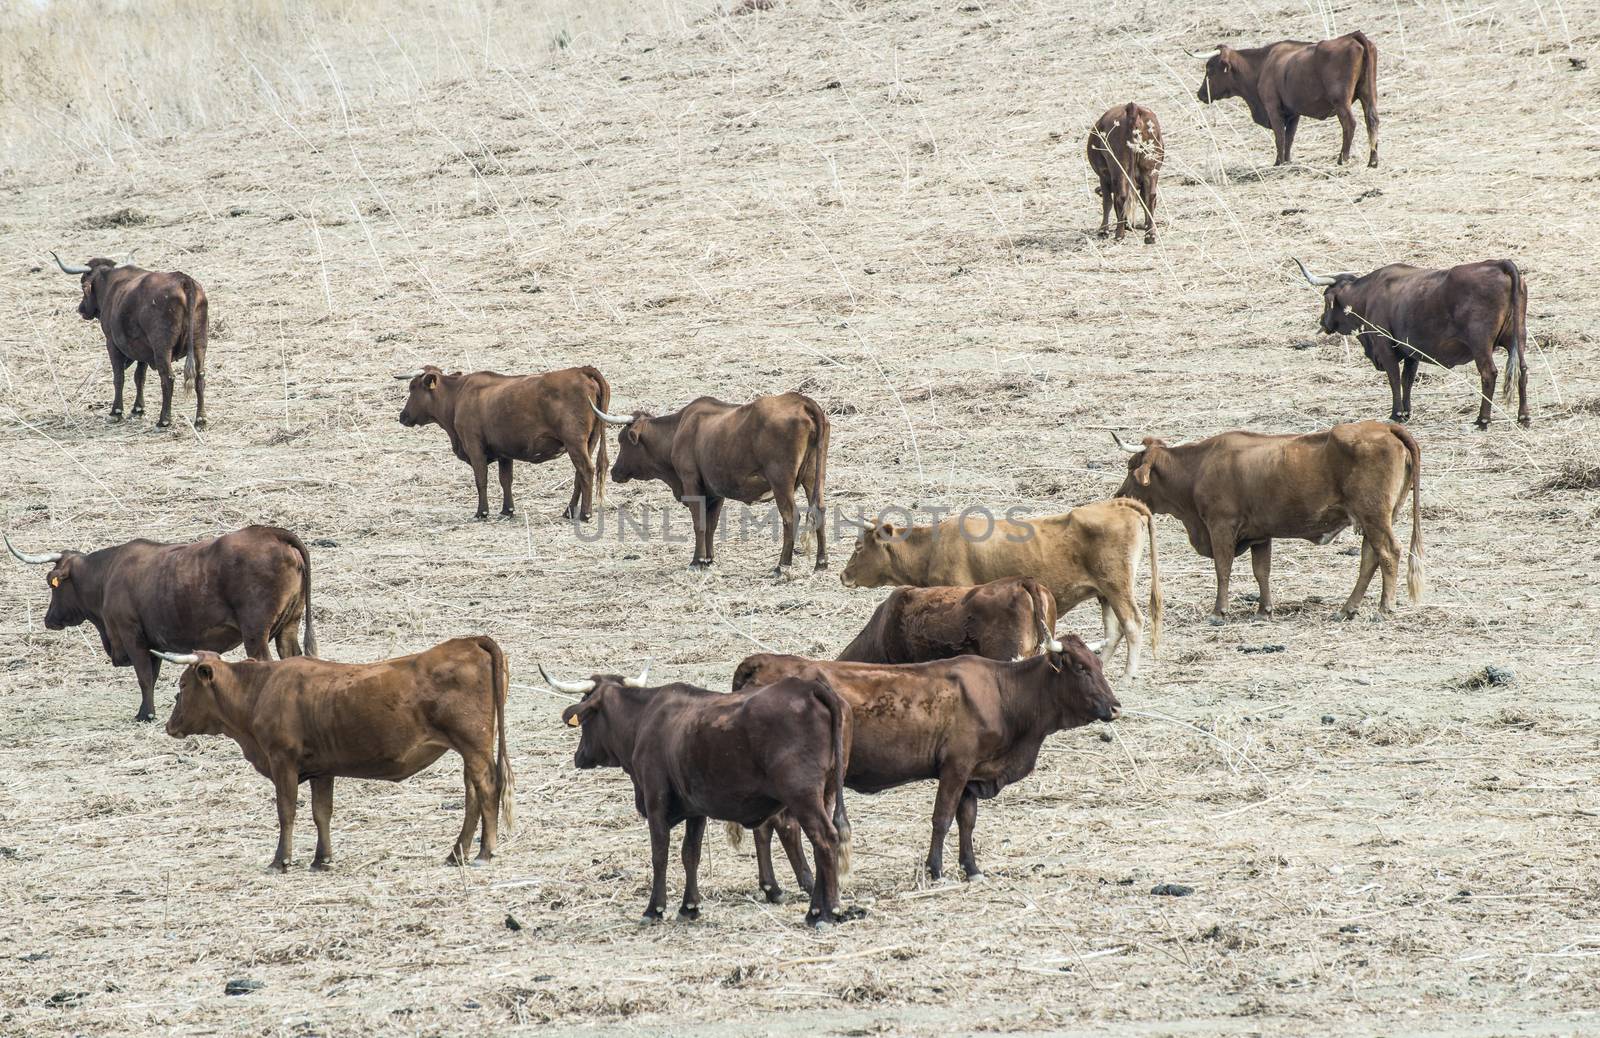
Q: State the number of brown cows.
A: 13